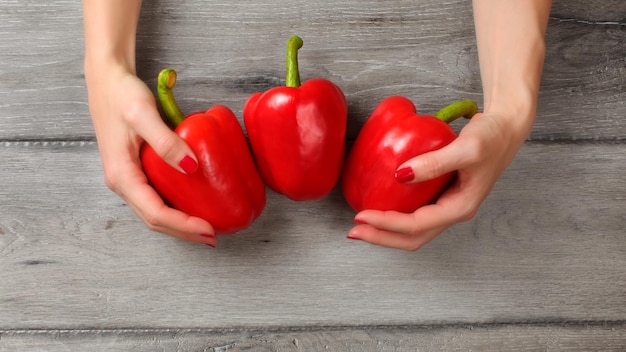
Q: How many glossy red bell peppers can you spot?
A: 3